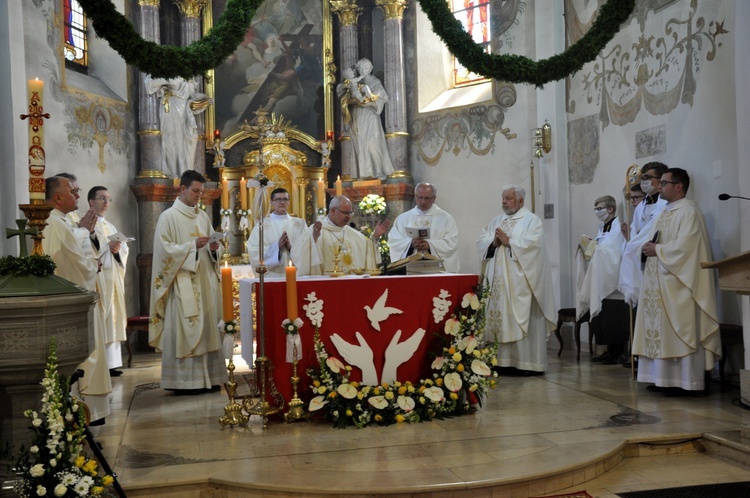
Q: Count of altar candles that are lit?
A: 6